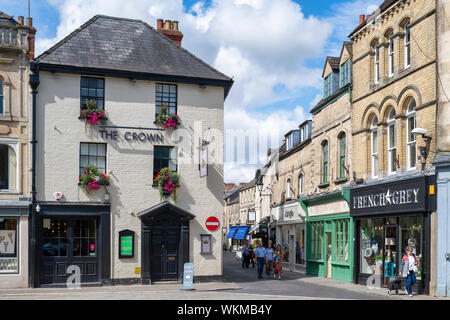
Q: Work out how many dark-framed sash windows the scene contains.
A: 4